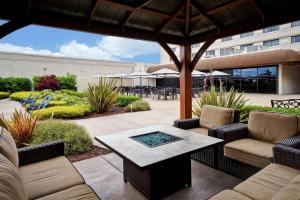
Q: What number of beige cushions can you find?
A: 11